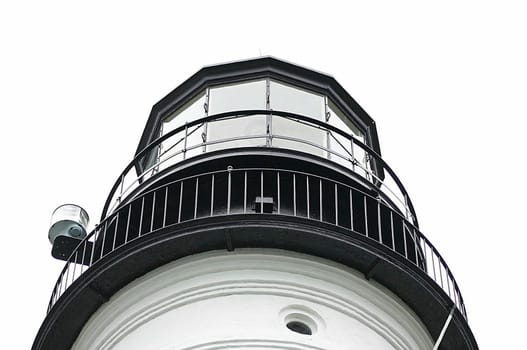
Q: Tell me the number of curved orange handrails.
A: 0